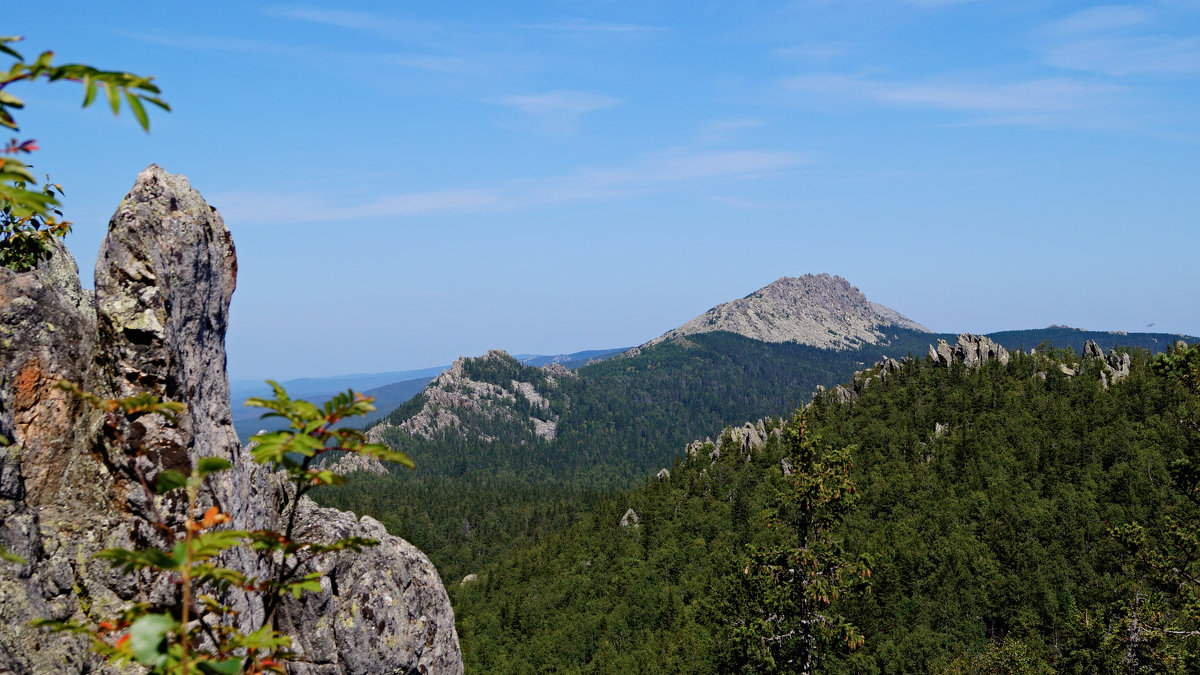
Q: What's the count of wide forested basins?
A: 1